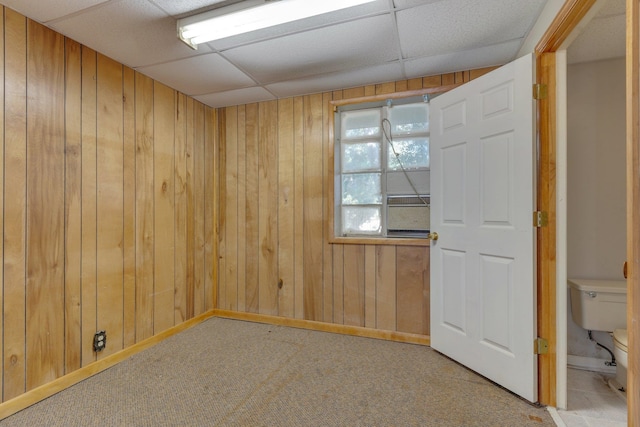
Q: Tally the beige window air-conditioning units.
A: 1